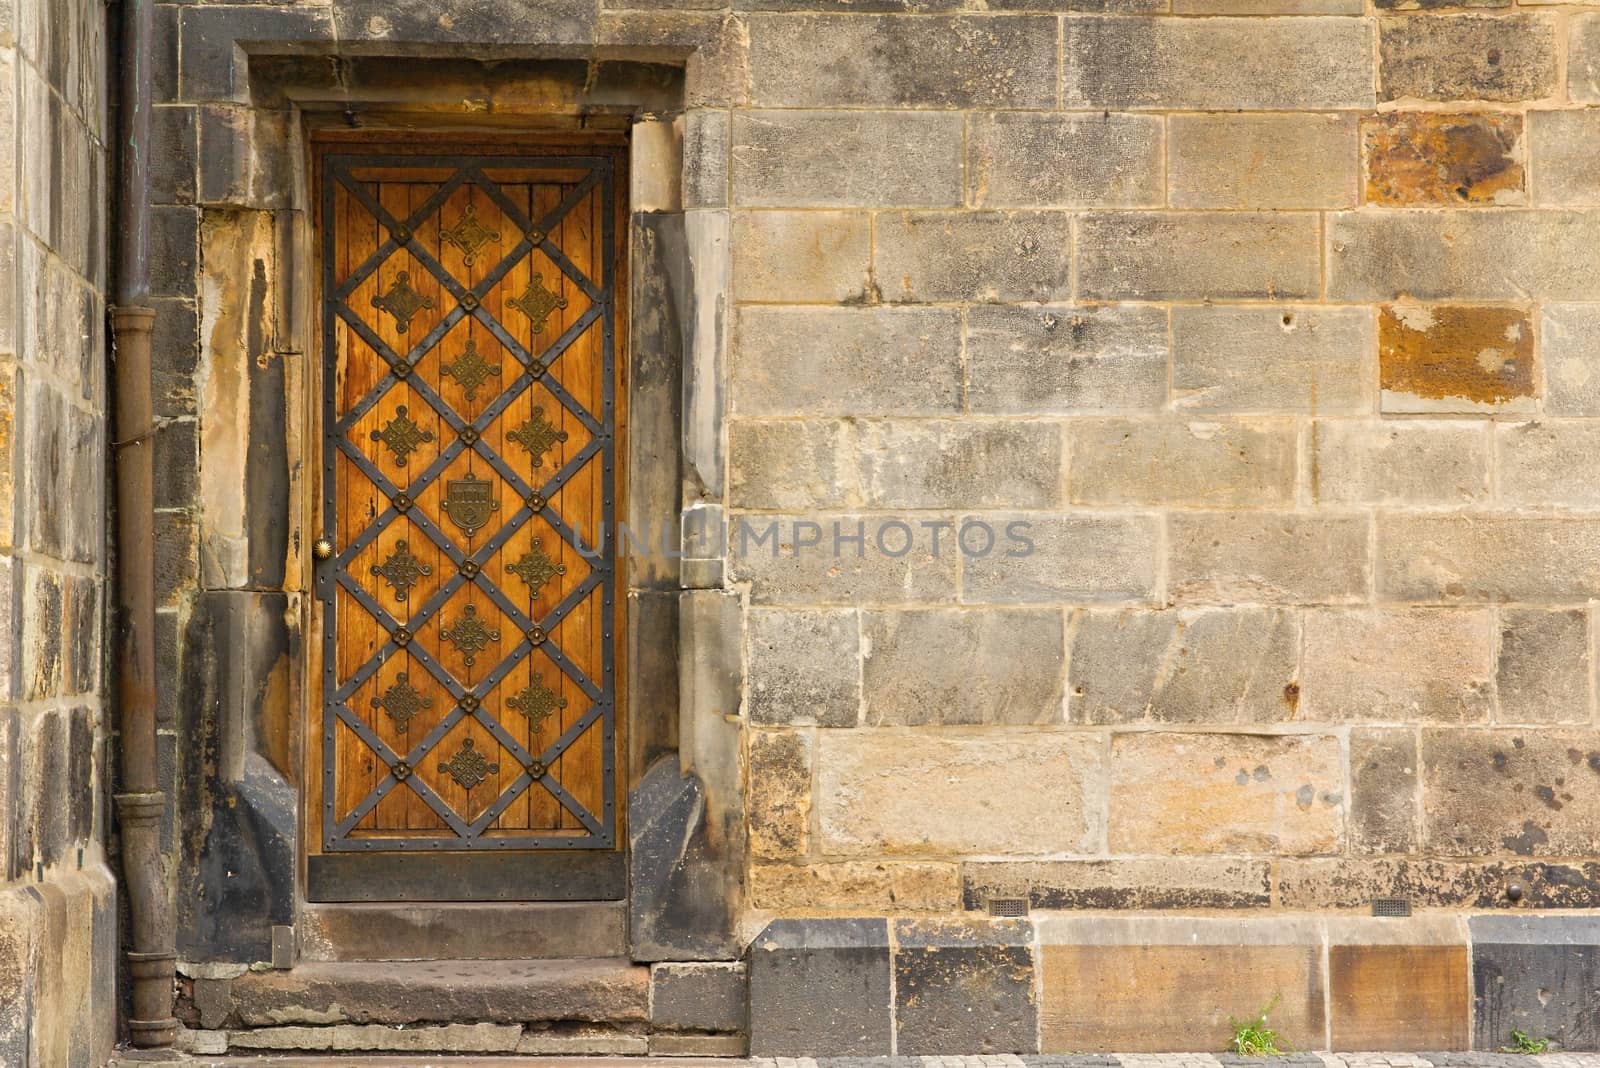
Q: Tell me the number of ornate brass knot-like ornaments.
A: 12